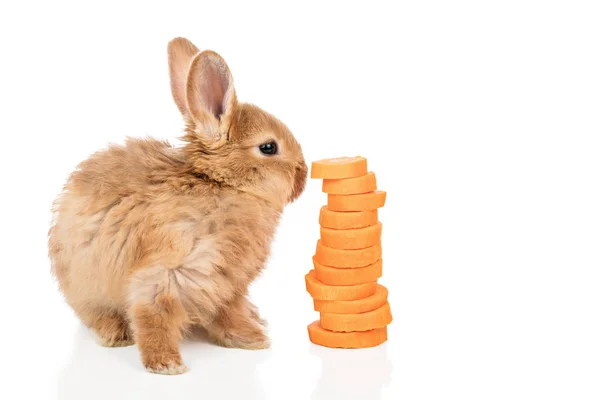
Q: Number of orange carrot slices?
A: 11